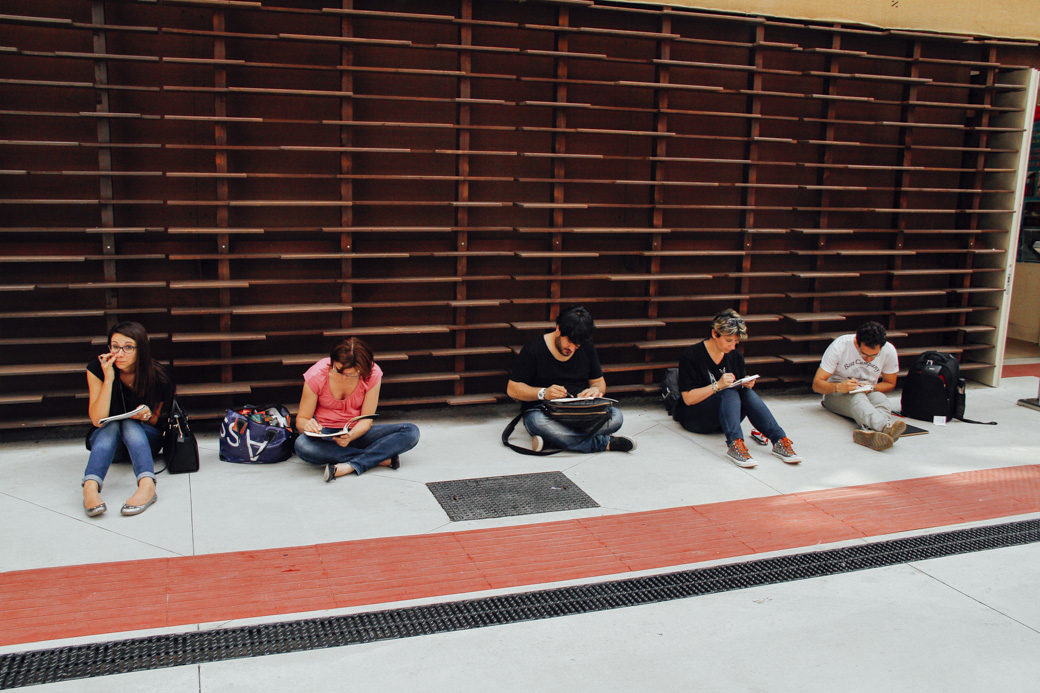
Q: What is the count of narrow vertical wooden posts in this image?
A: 10